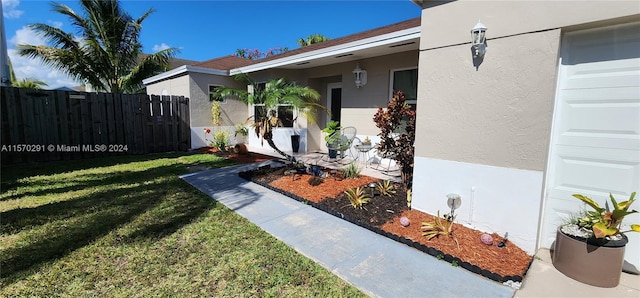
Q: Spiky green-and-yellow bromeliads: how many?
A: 3